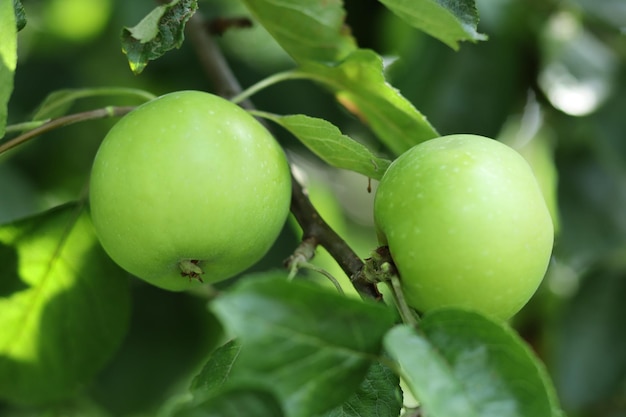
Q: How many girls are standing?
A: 0